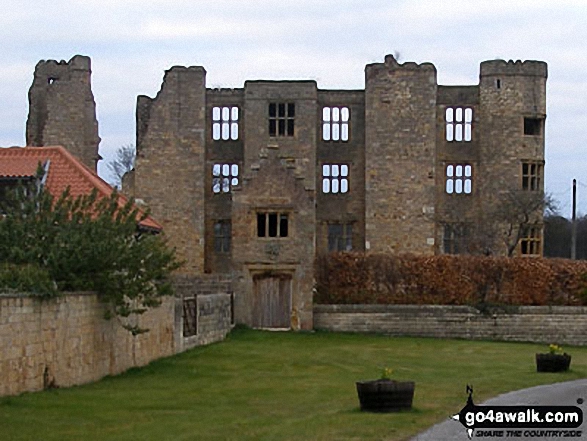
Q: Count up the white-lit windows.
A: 6